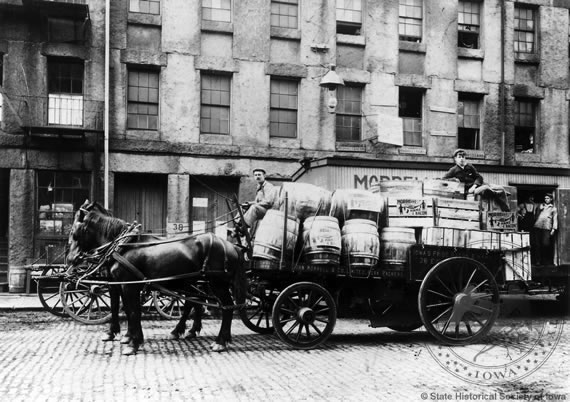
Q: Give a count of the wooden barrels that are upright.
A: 4